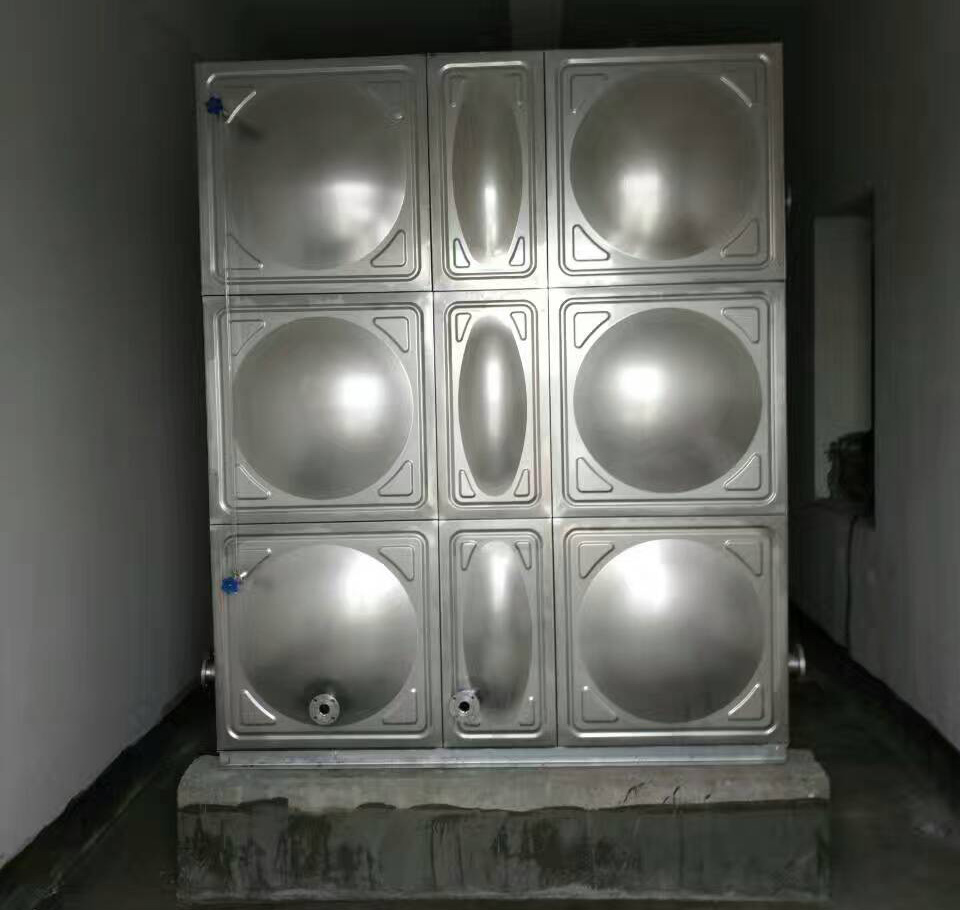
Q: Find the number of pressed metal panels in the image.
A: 9